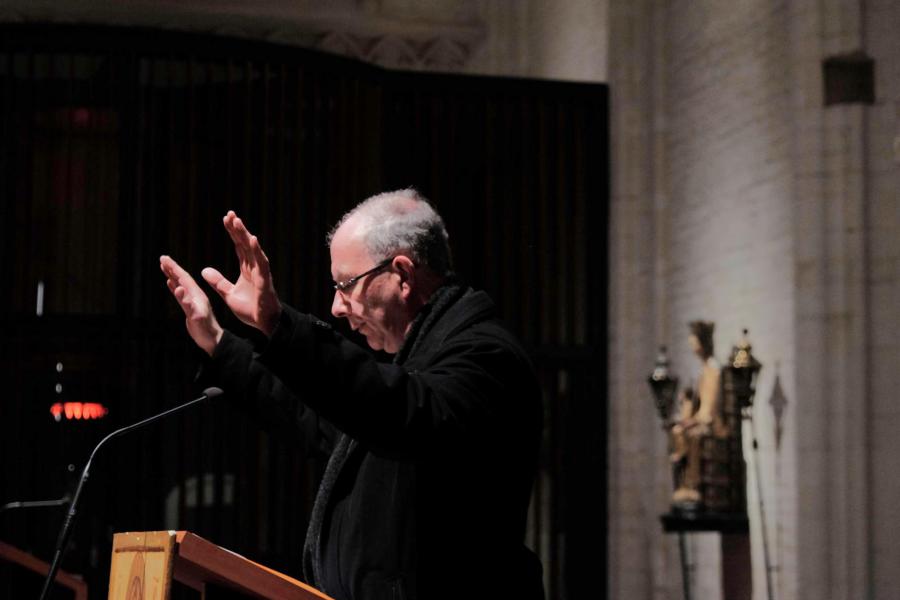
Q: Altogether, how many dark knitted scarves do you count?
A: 1